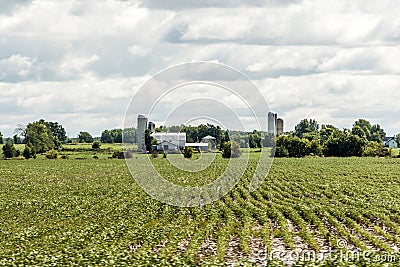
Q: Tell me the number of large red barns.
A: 0